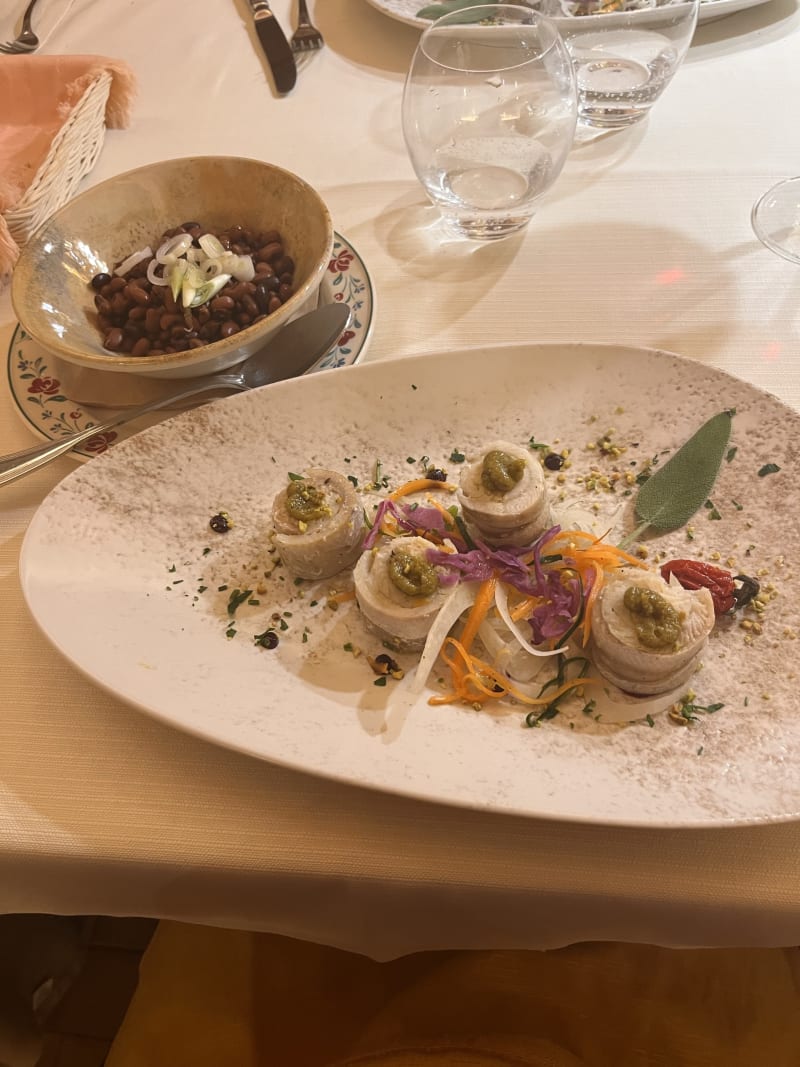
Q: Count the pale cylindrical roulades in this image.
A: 4